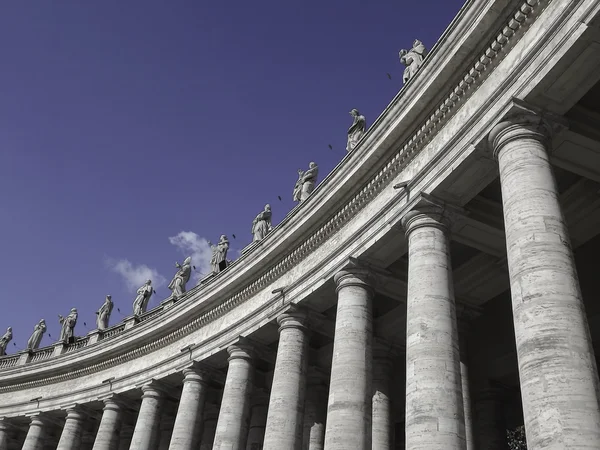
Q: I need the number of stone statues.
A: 11